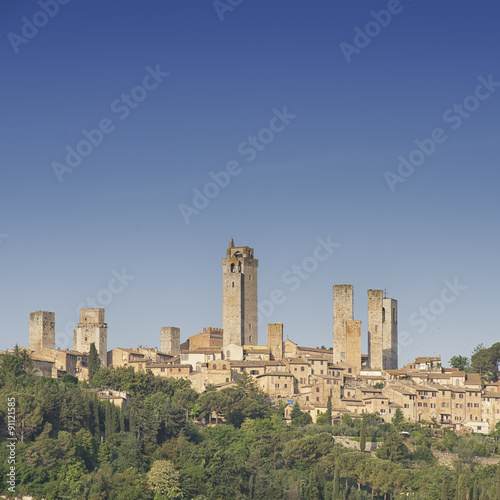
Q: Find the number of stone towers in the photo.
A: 9